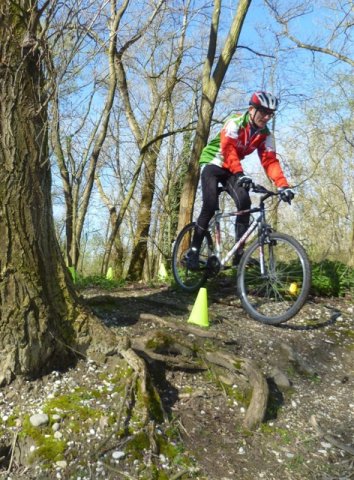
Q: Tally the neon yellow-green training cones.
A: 4